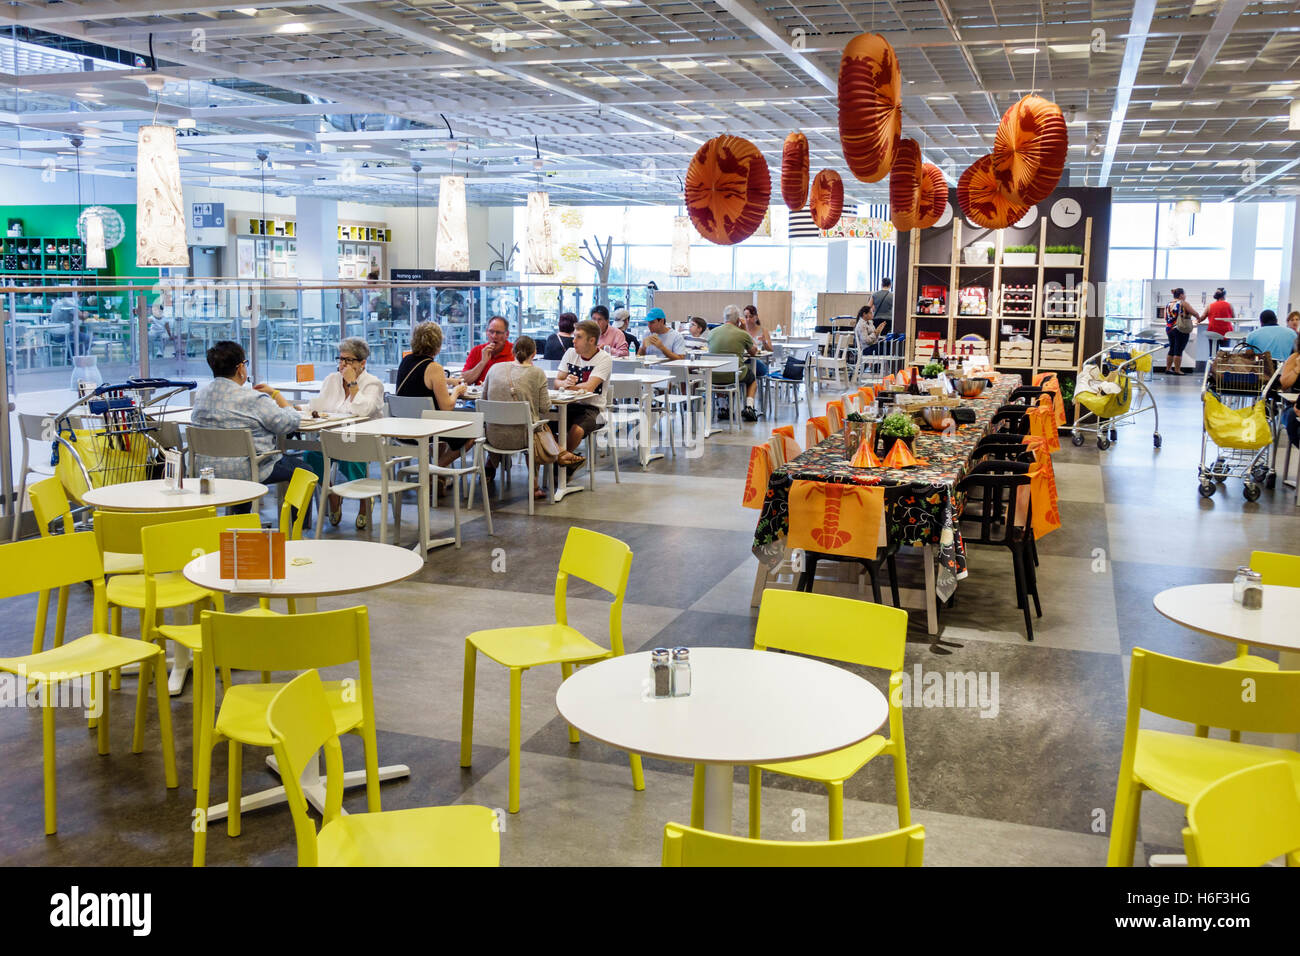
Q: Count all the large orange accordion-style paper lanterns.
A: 8